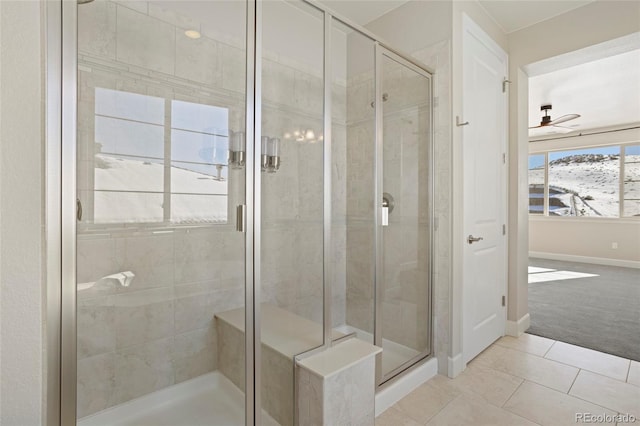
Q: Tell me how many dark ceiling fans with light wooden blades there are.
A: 1